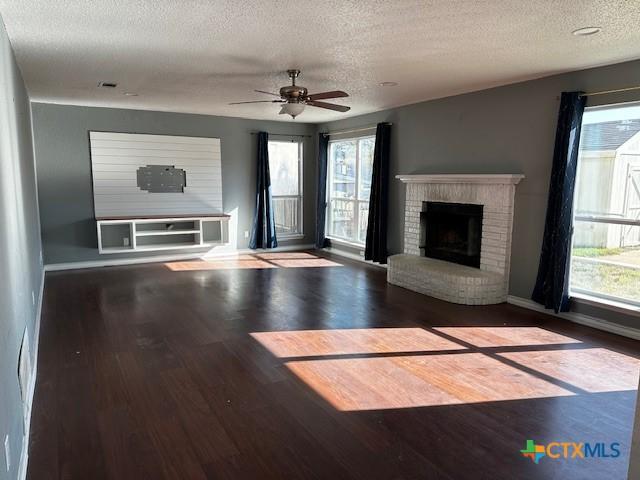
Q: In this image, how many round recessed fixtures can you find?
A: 3